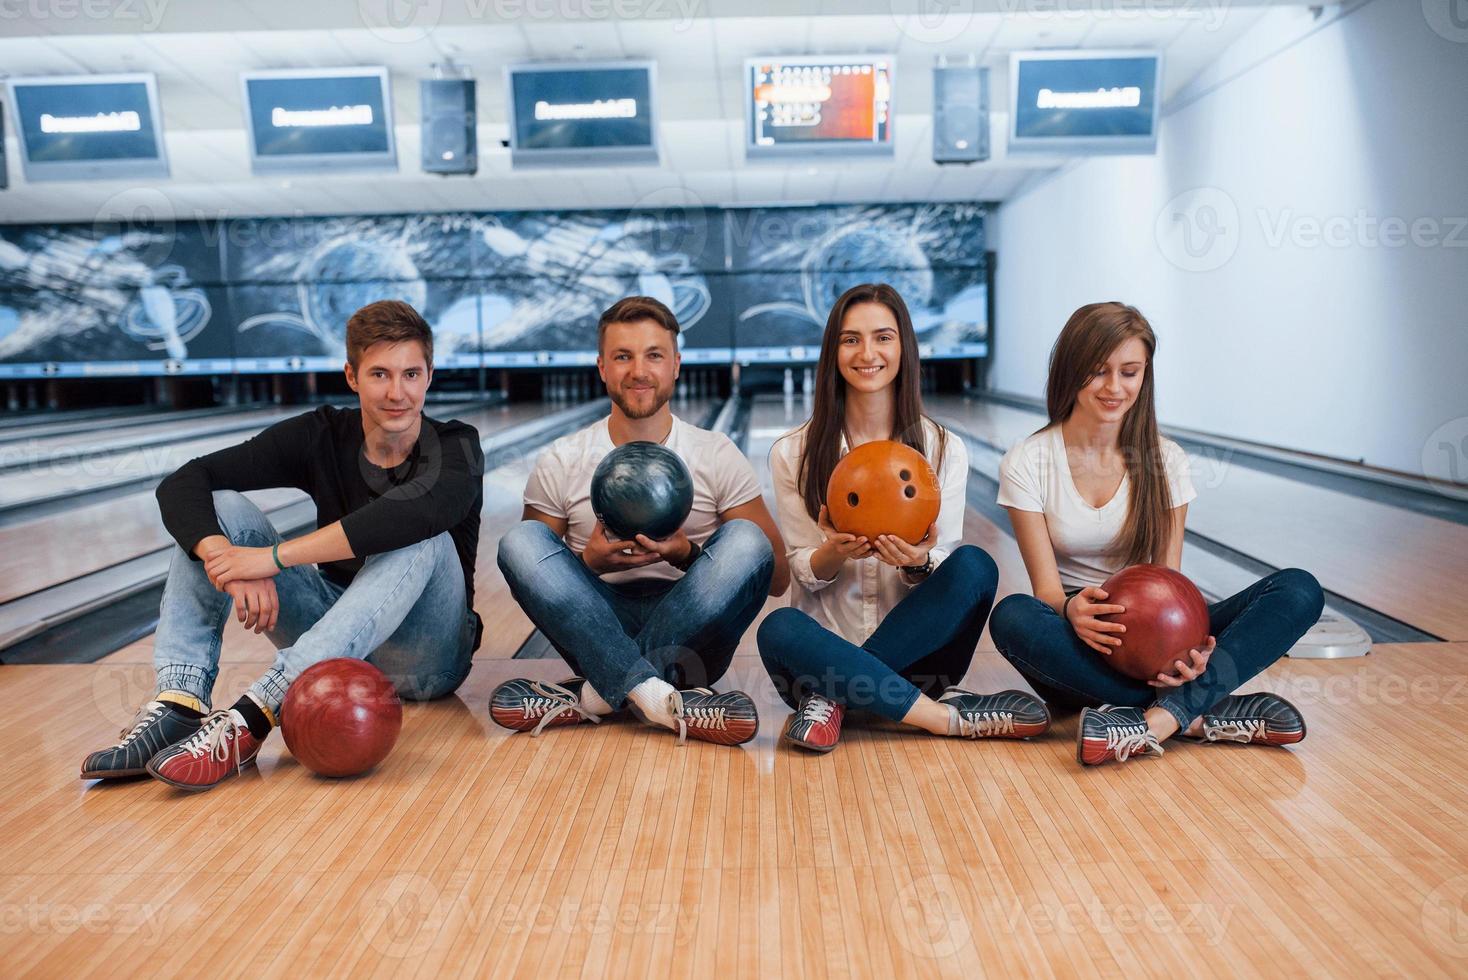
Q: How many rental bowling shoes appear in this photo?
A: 8